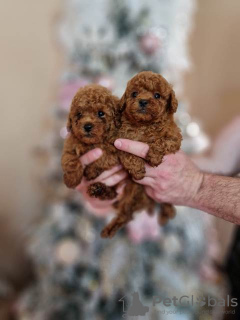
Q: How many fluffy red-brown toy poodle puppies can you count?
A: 2